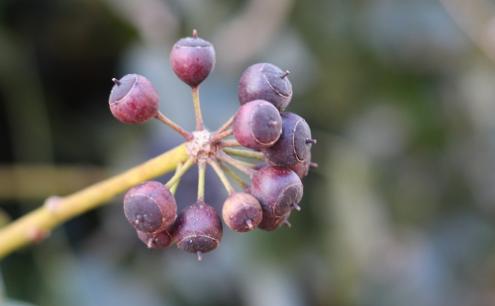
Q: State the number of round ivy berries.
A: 12